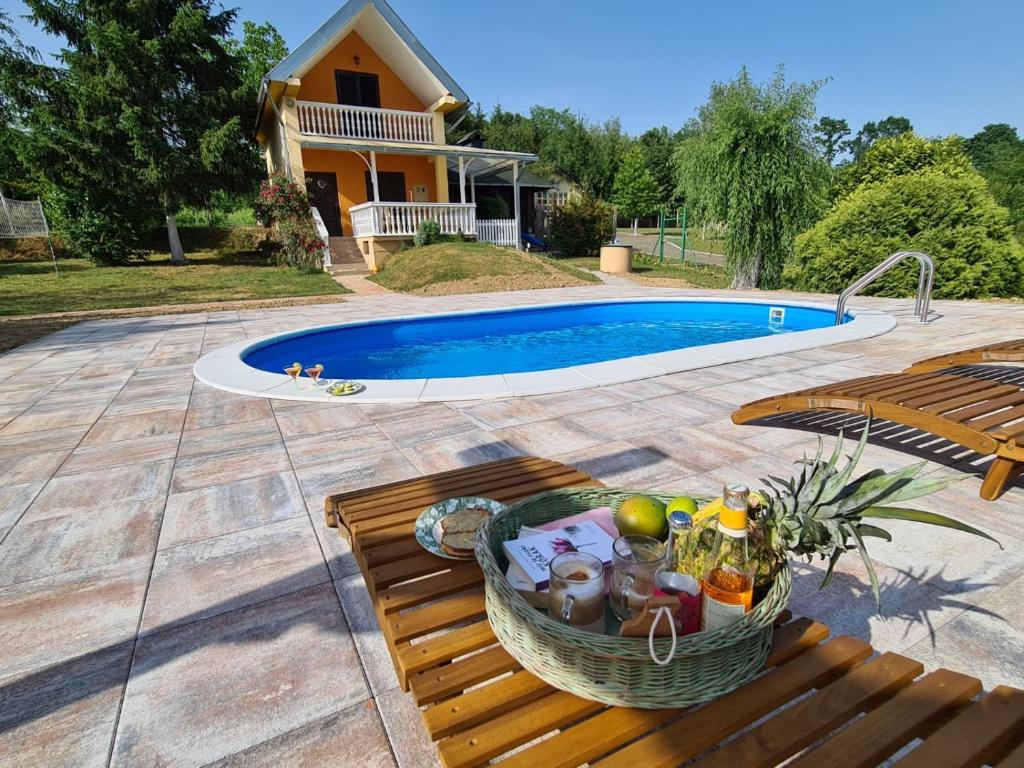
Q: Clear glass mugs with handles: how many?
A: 2